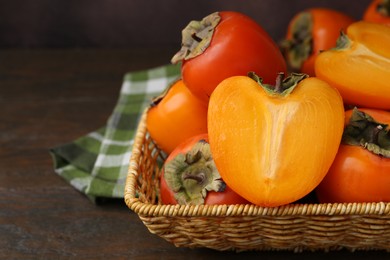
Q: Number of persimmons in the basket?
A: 8